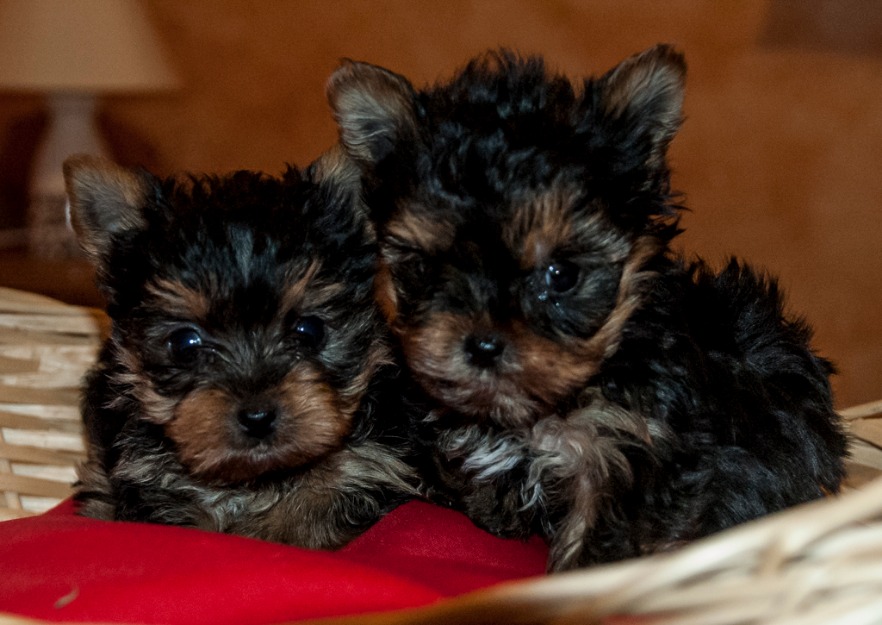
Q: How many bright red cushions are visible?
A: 1